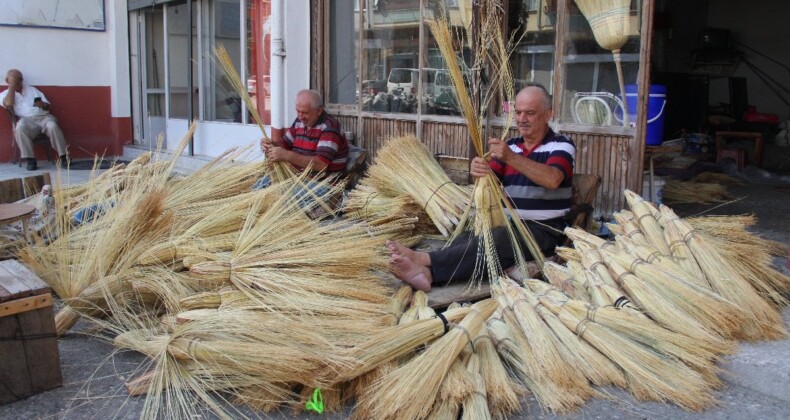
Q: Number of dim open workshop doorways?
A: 1